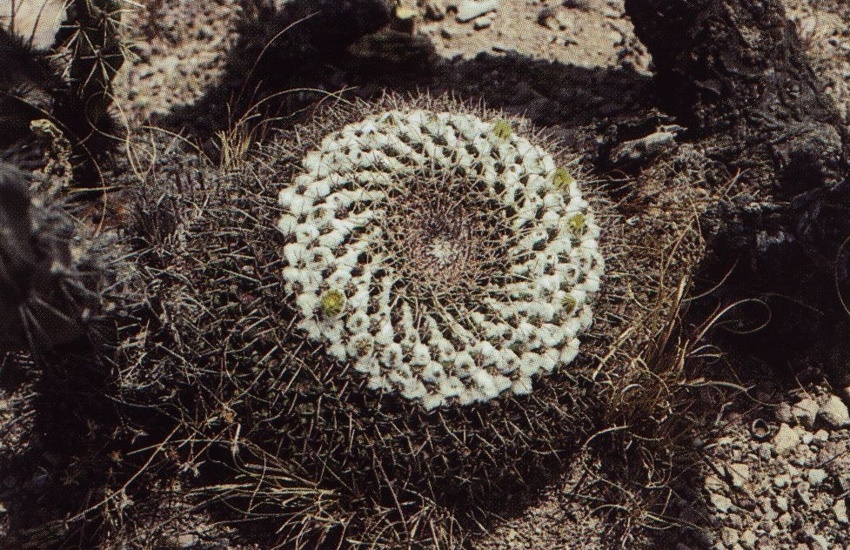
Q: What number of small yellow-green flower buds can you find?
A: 5